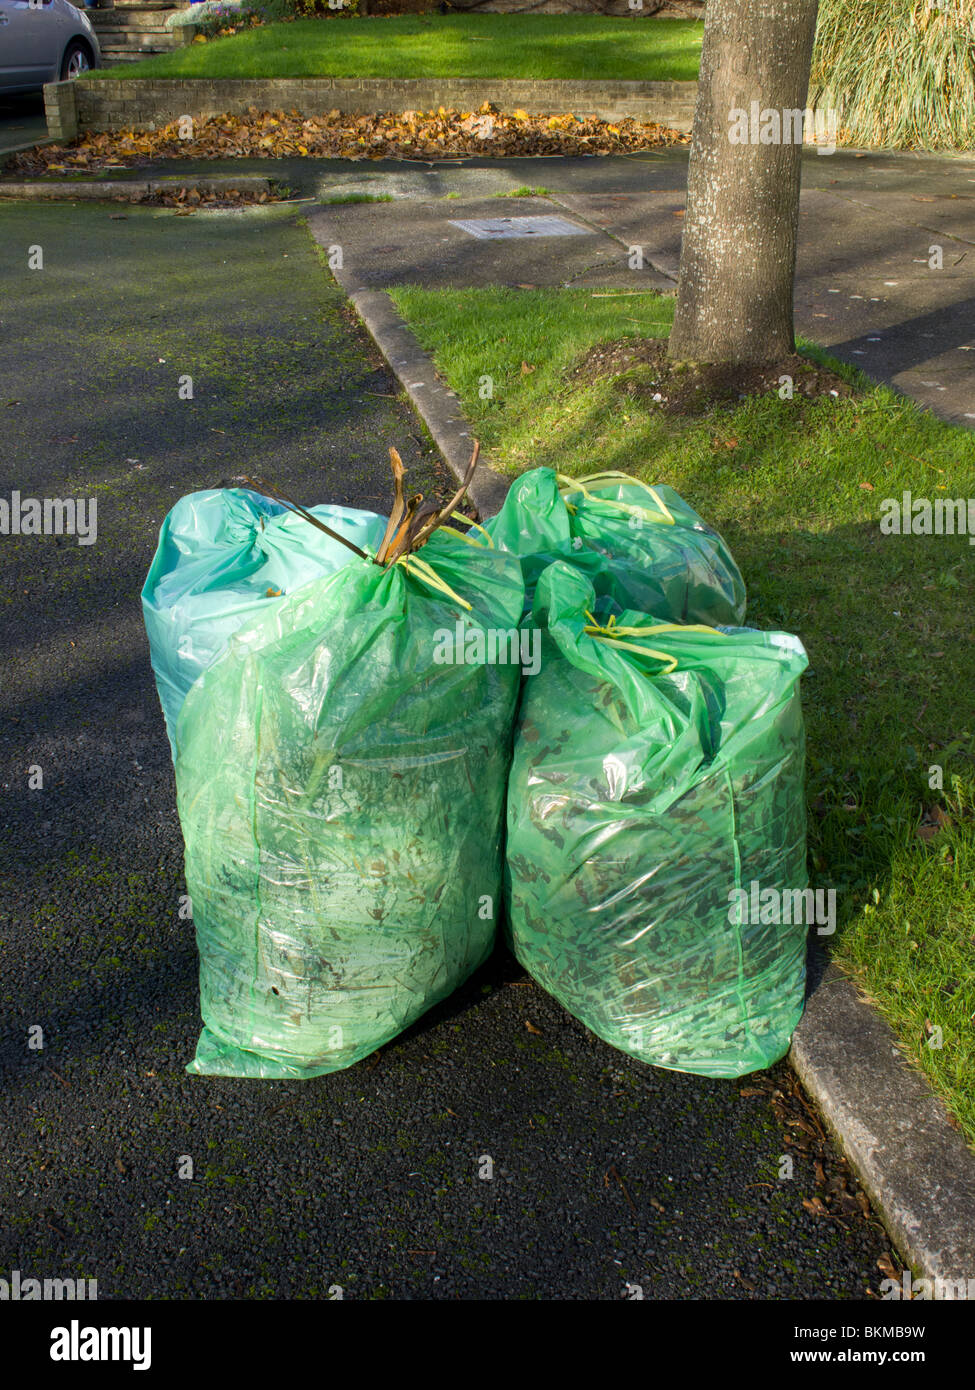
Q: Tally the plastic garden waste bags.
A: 4